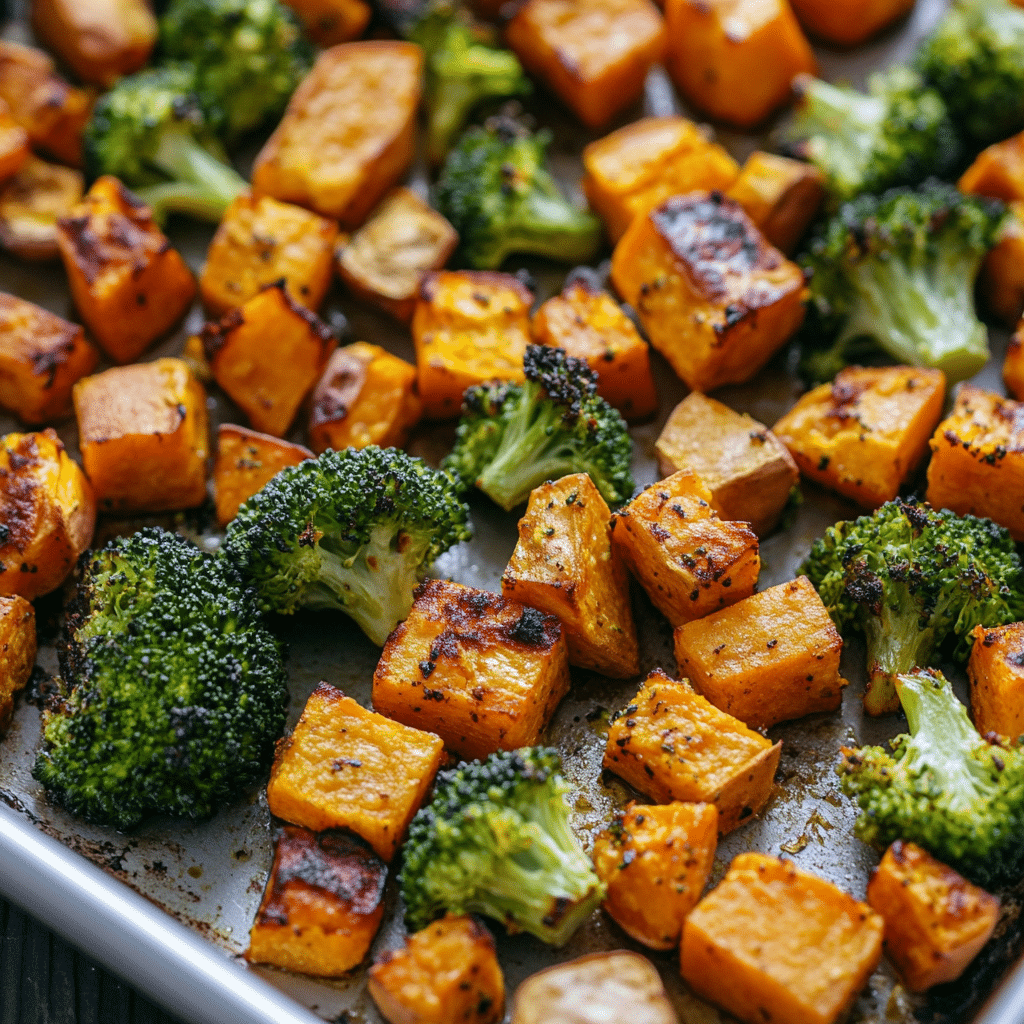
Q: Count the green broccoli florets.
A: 13